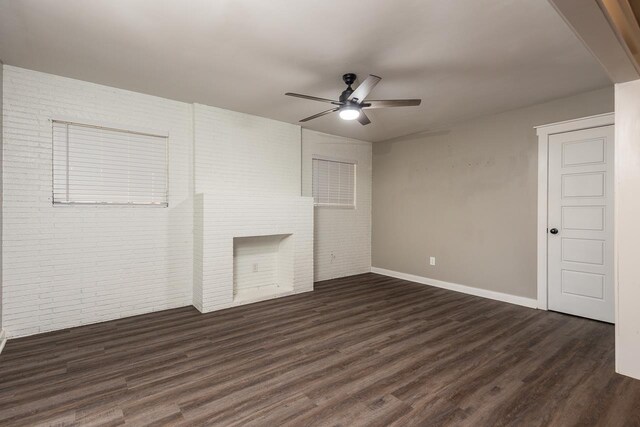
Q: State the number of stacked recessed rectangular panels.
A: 5